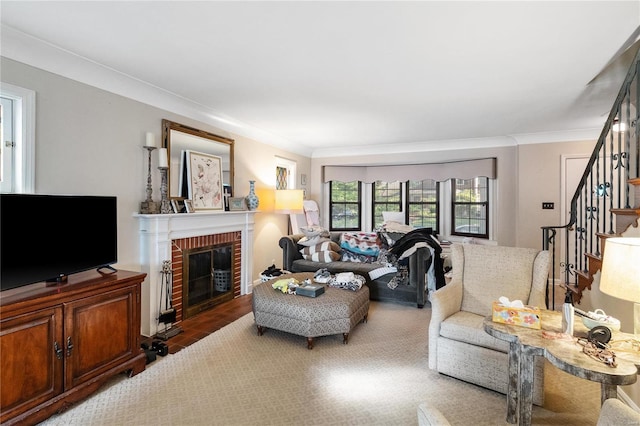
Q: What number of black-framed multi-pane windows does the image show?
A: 4